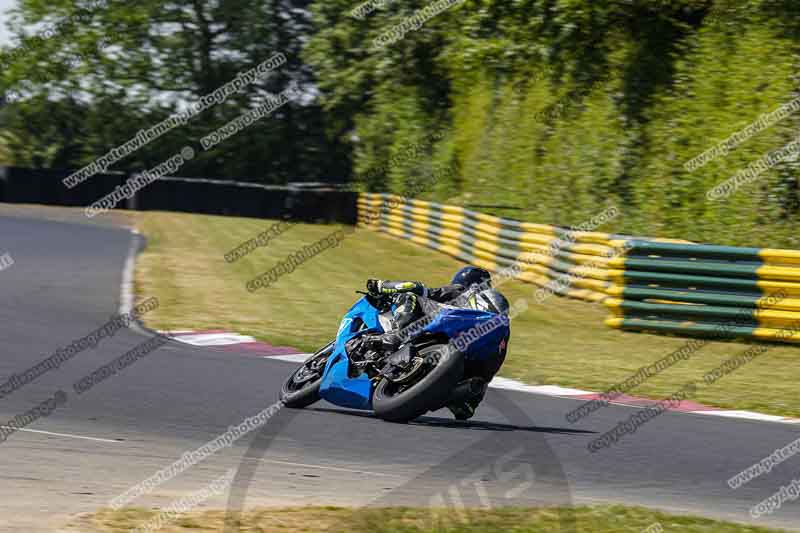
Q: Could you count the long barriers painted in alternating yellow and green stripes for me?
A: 2